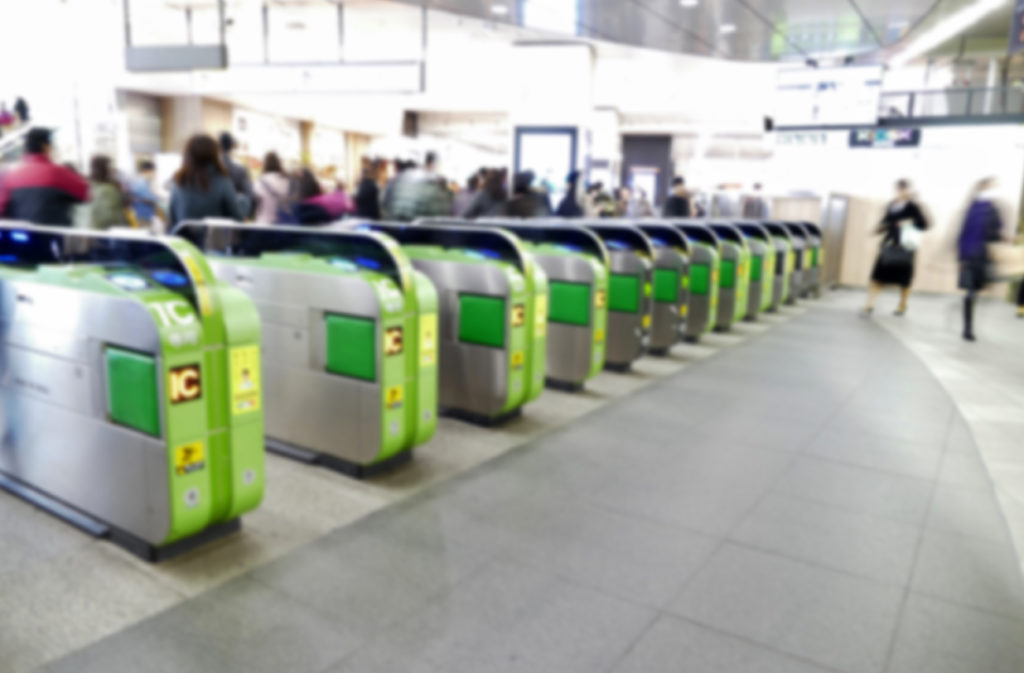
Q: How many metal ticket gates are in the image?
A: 12